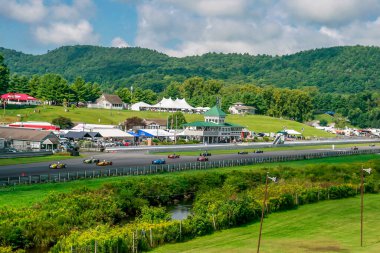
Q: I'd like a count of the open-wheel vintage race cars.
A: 11